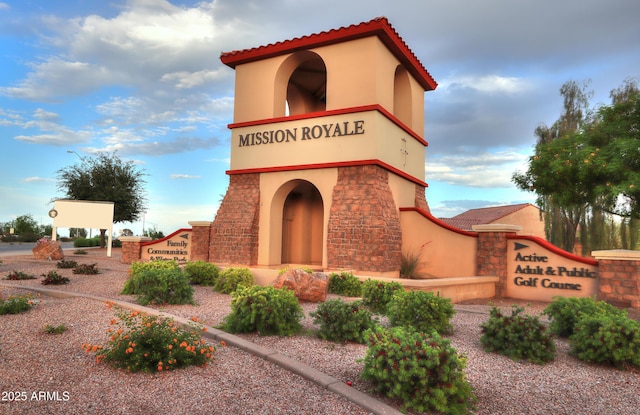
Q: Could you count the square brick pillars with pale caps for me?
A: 4